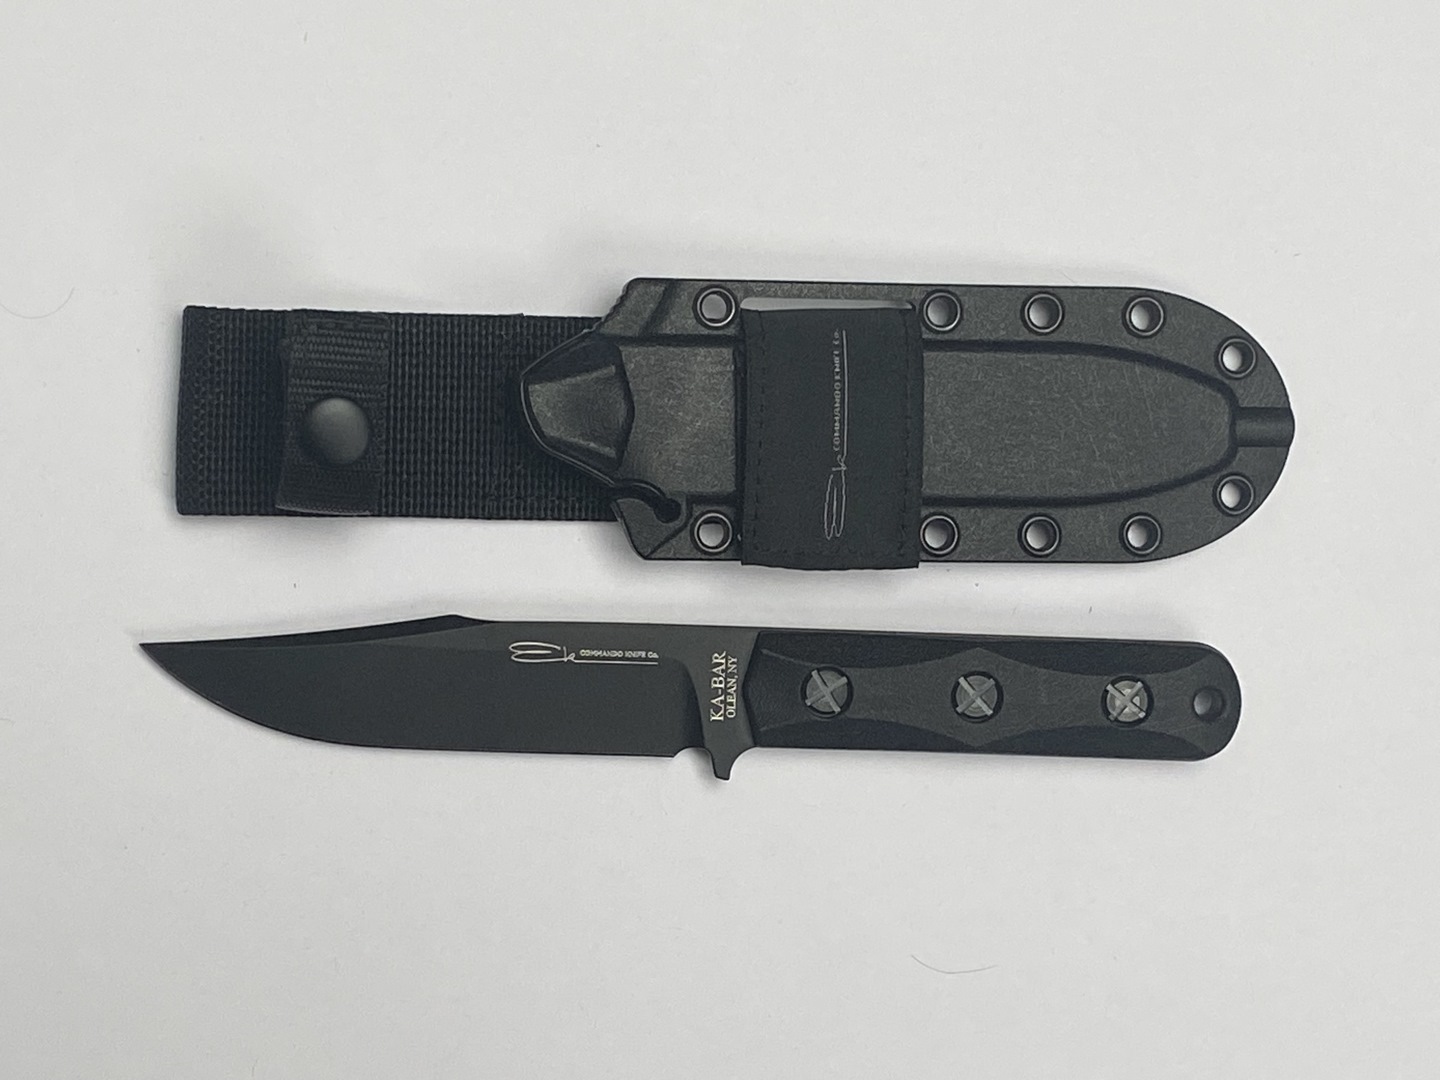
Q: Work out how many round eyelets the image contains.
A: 10